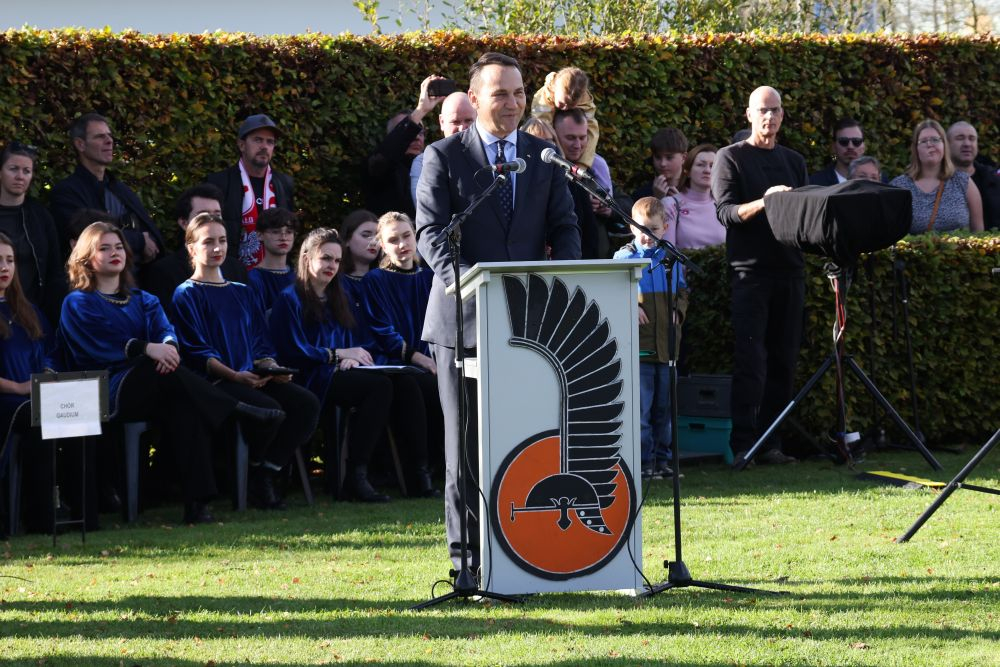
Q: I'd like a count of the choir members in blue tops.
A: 7